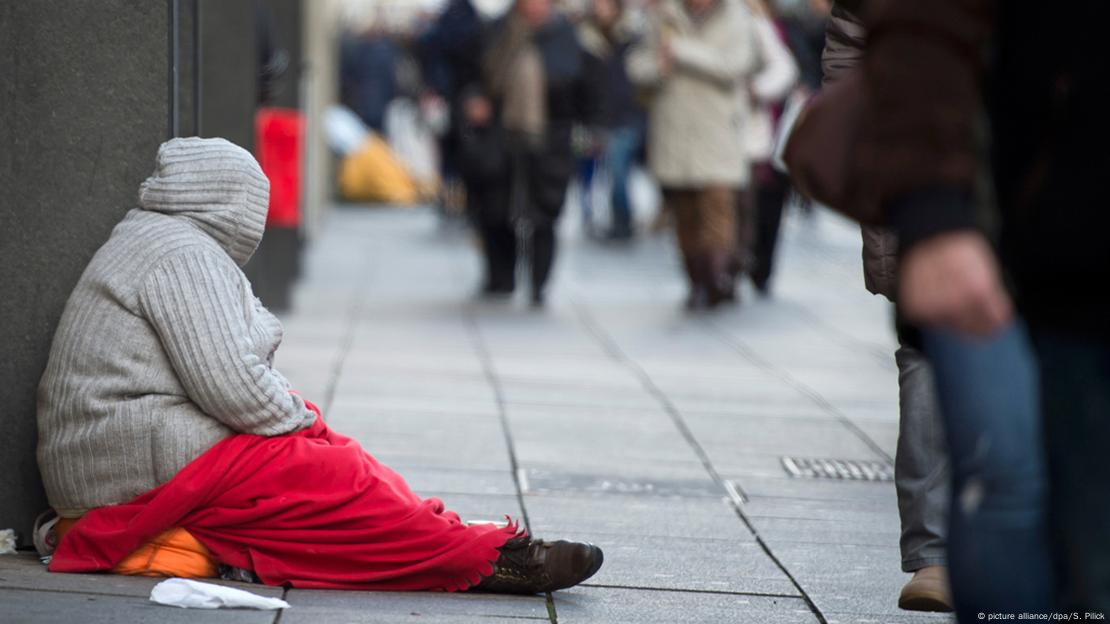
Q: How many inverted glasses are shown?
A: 0